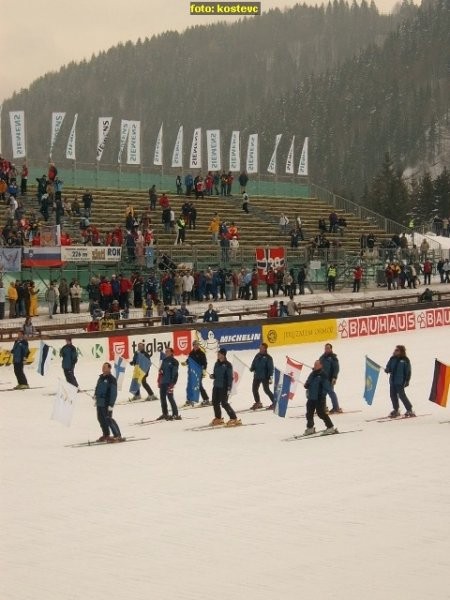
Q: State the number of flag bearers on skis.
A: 11